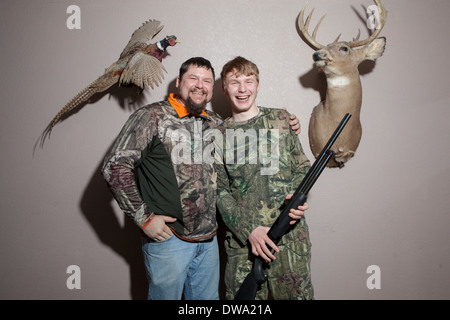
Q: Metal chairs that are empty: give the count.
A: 0